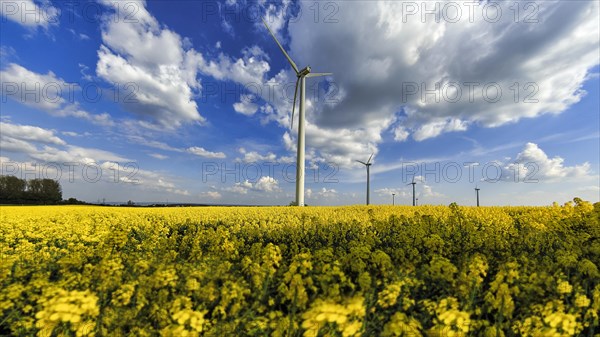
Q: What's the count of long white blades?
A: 3